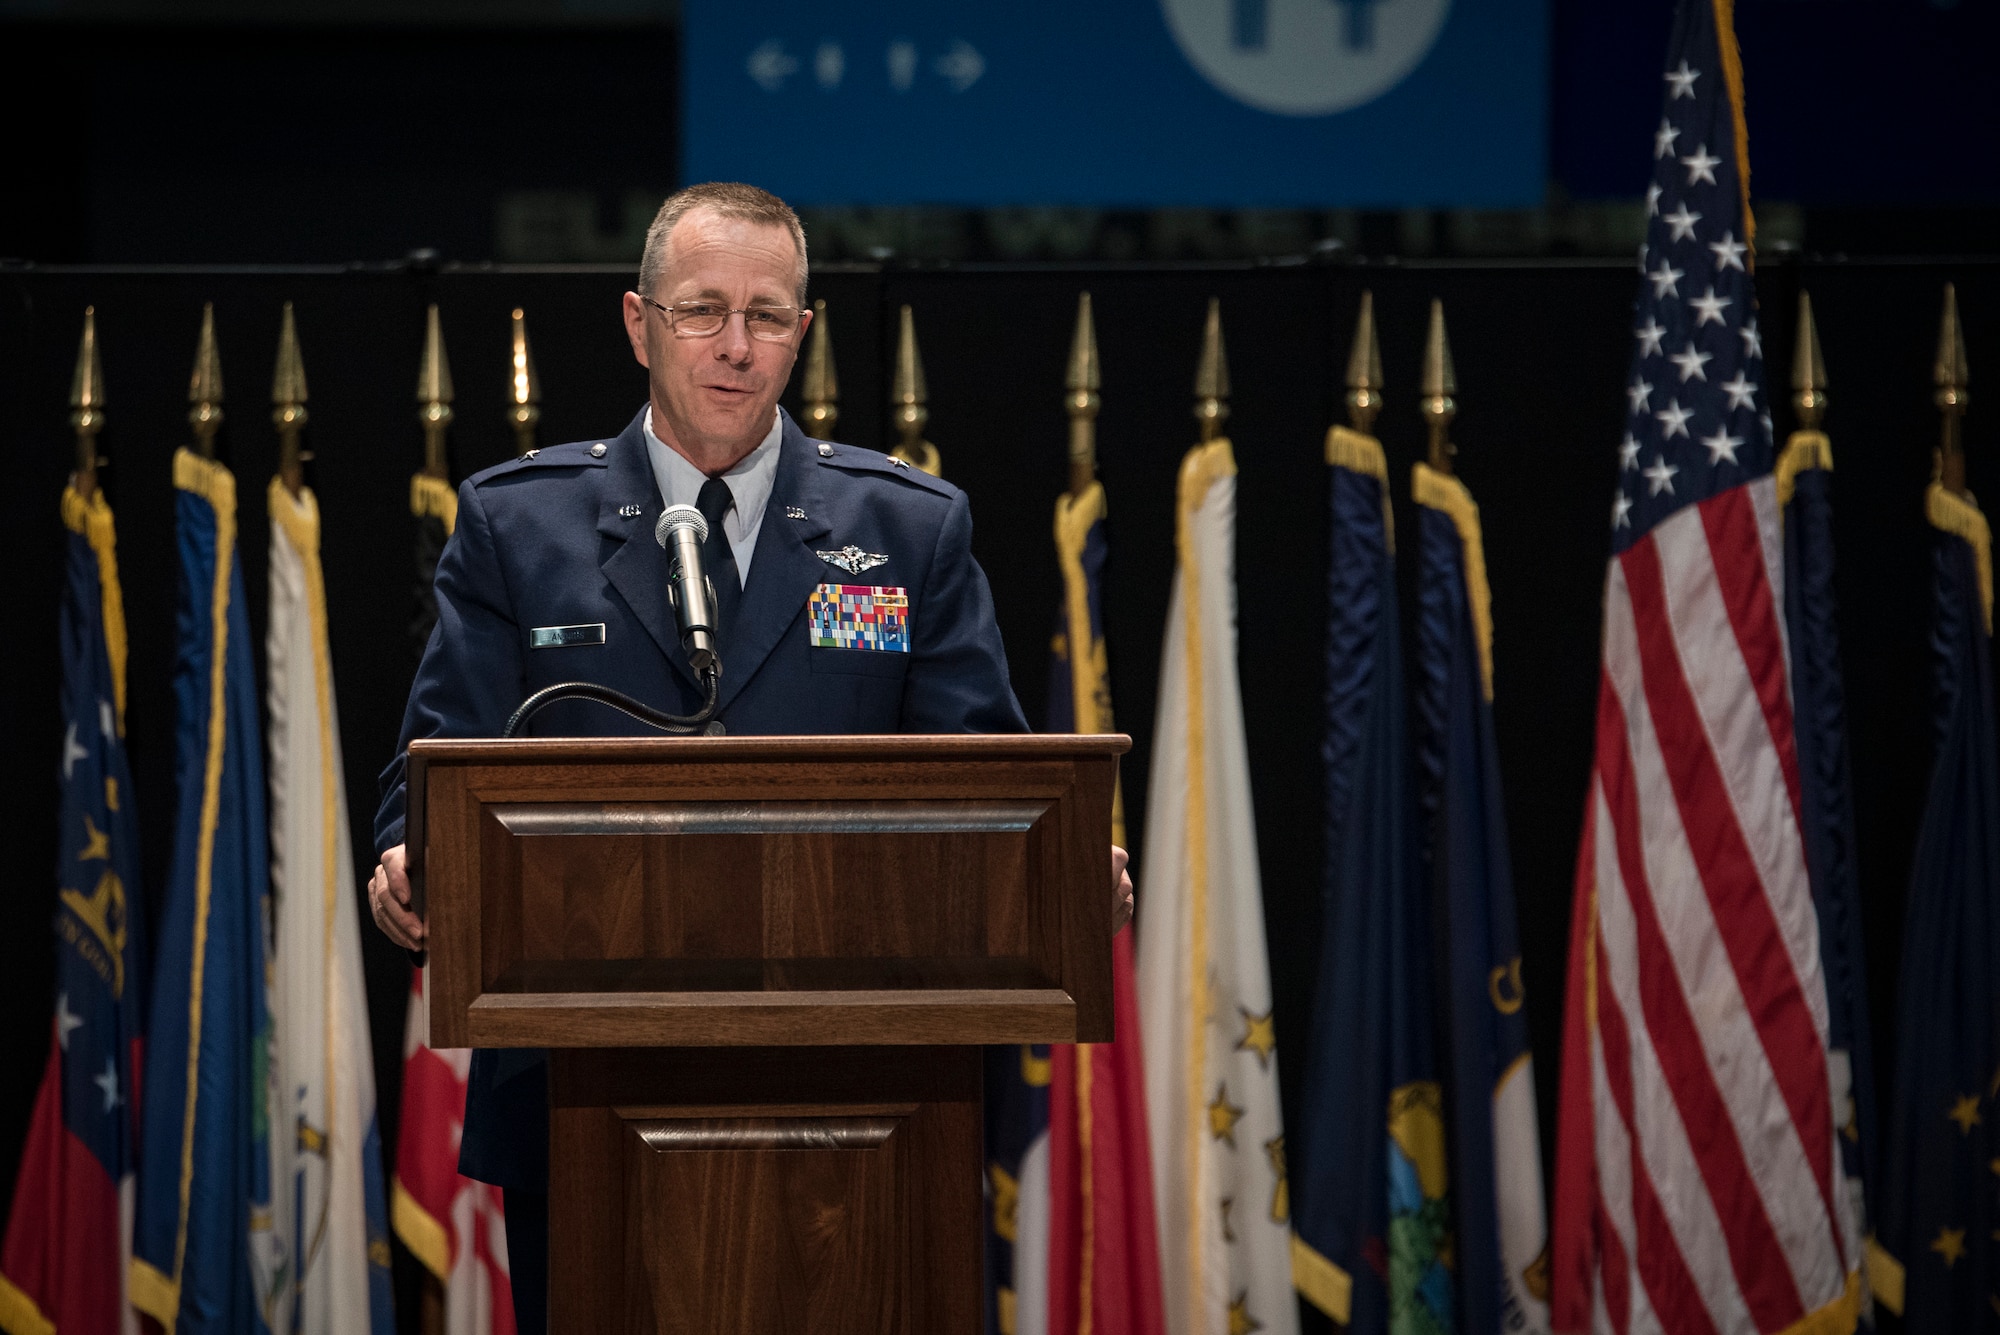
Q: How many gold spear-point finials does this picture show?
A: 13